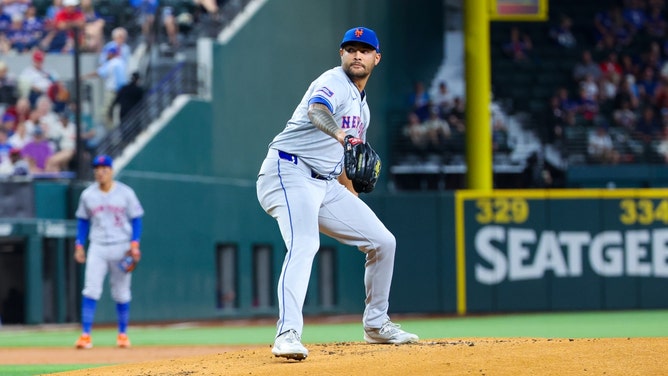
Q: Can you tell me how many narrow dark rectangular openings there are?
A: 3